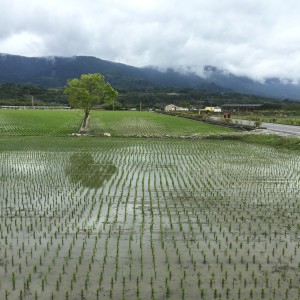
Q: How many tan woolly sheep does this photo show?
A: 0